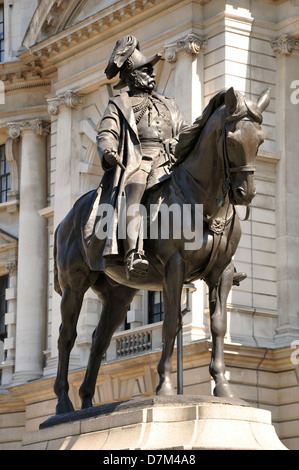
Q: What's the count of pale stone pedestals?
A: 1